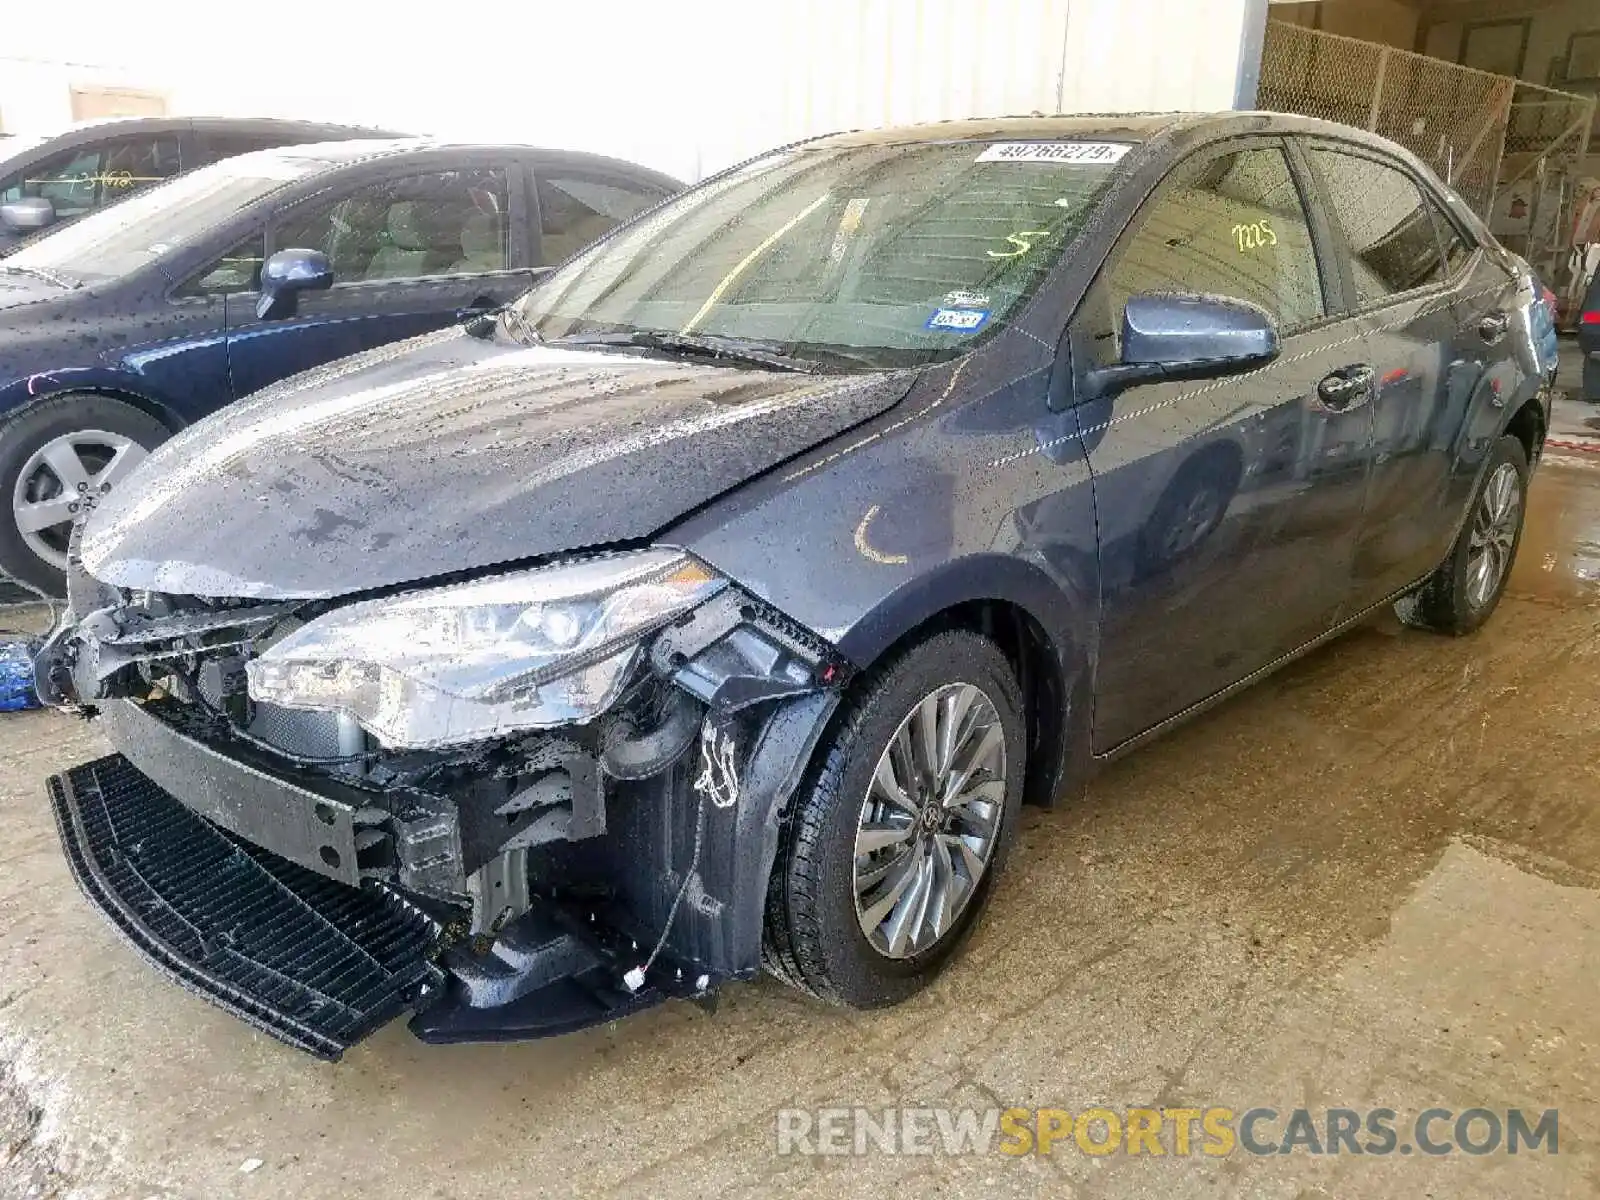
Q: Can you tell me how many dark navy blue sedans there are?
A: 1